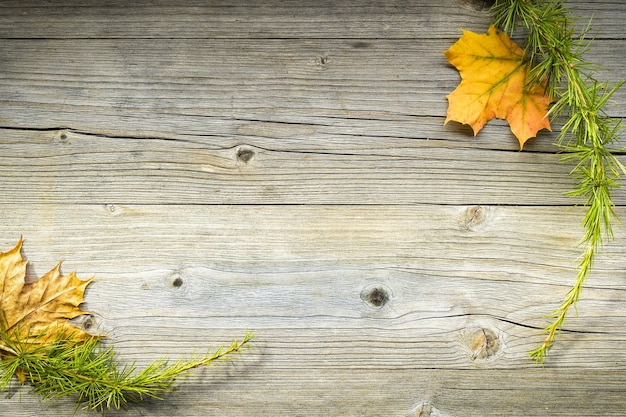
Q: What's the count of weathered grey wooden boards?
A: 4